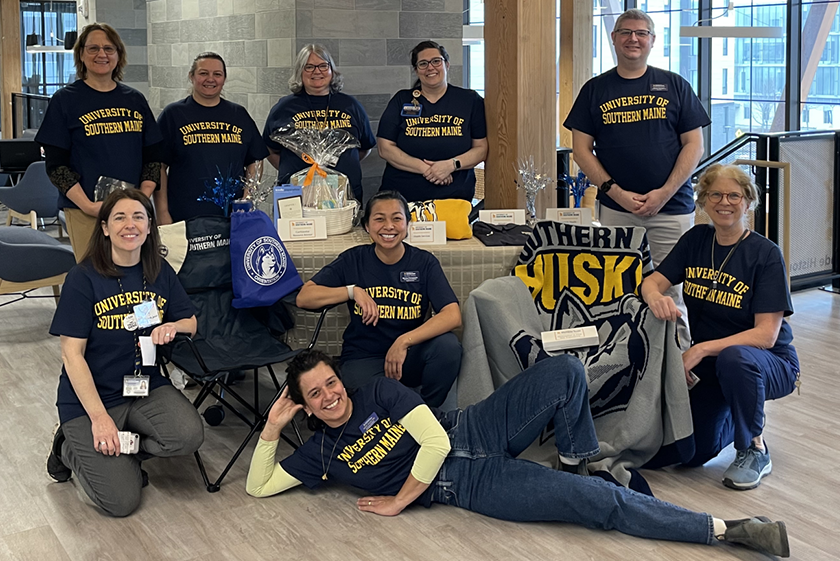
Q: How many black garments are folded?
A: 1